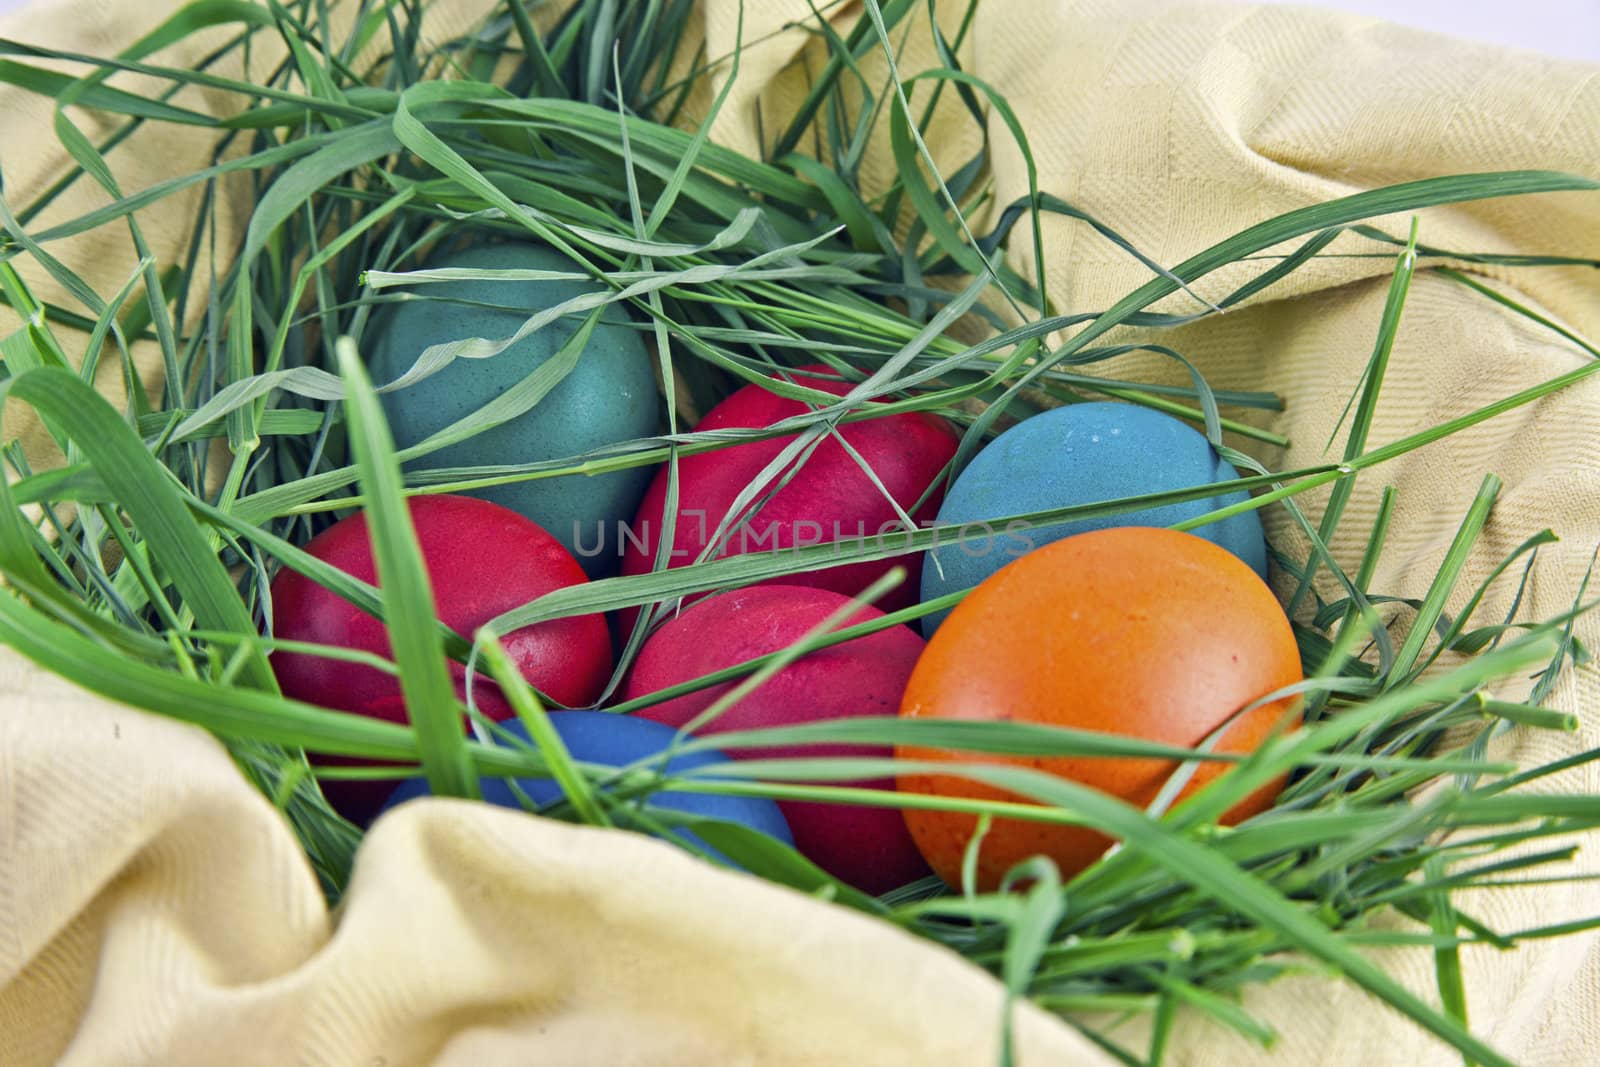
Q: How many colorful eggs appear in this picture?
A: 7